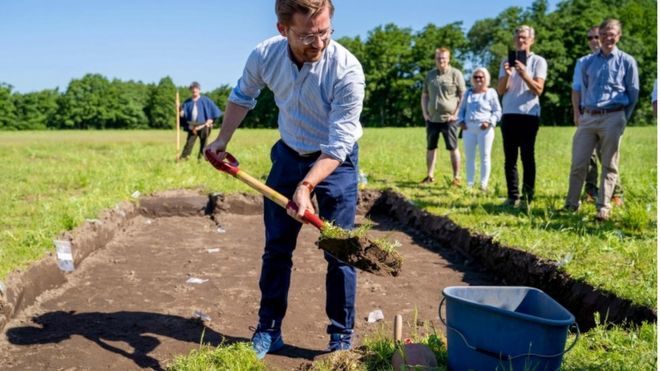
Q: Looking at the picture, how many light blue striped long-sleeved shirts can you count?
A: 1